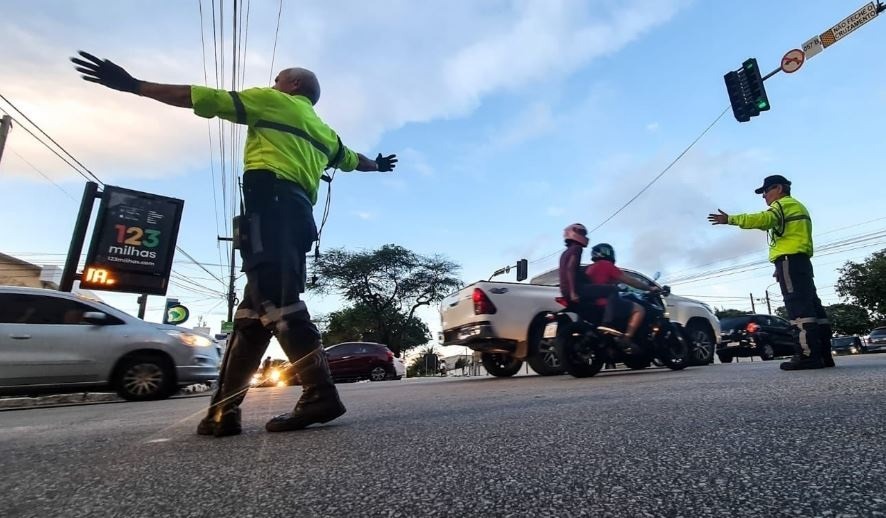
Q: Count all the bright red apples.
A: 0